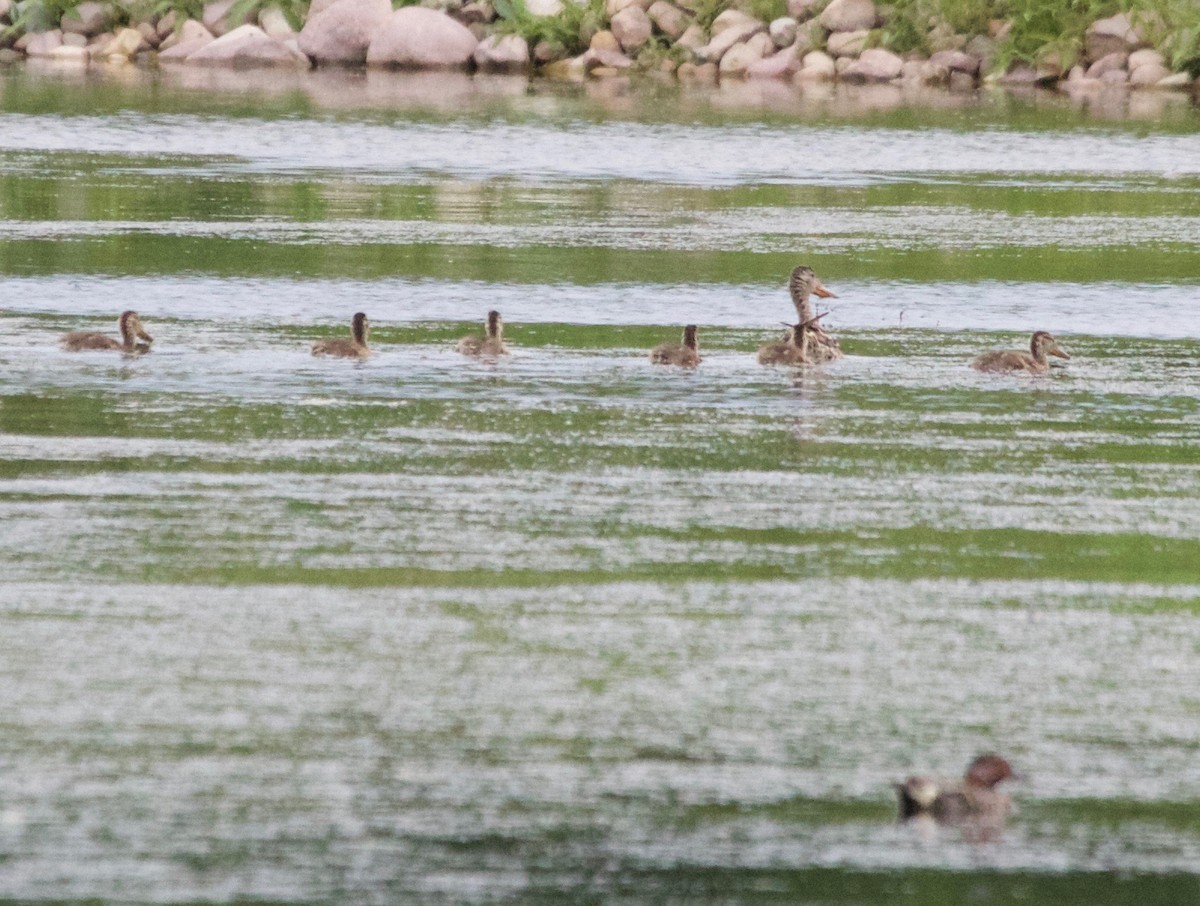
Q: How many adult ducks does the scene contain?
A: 2